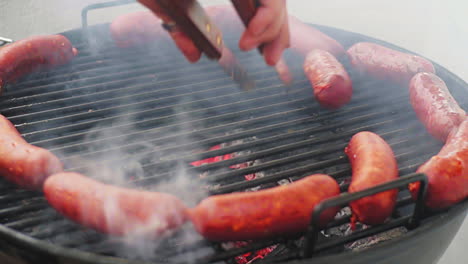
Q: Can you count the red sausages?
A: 12